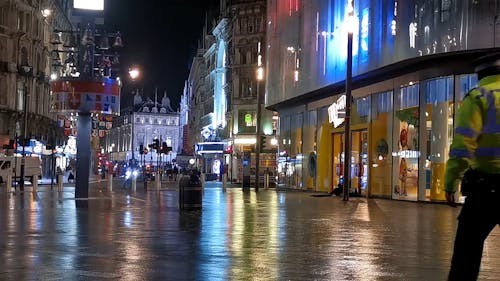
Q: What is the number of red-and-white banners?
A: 1